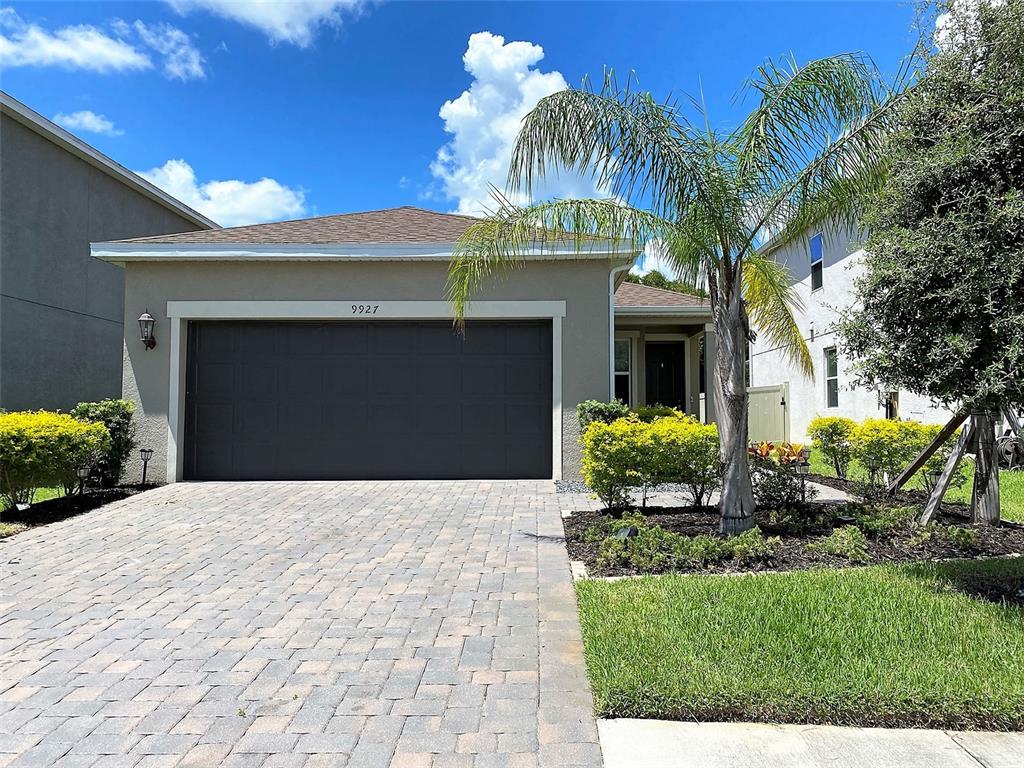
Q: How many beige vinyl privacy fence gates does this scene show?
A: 1